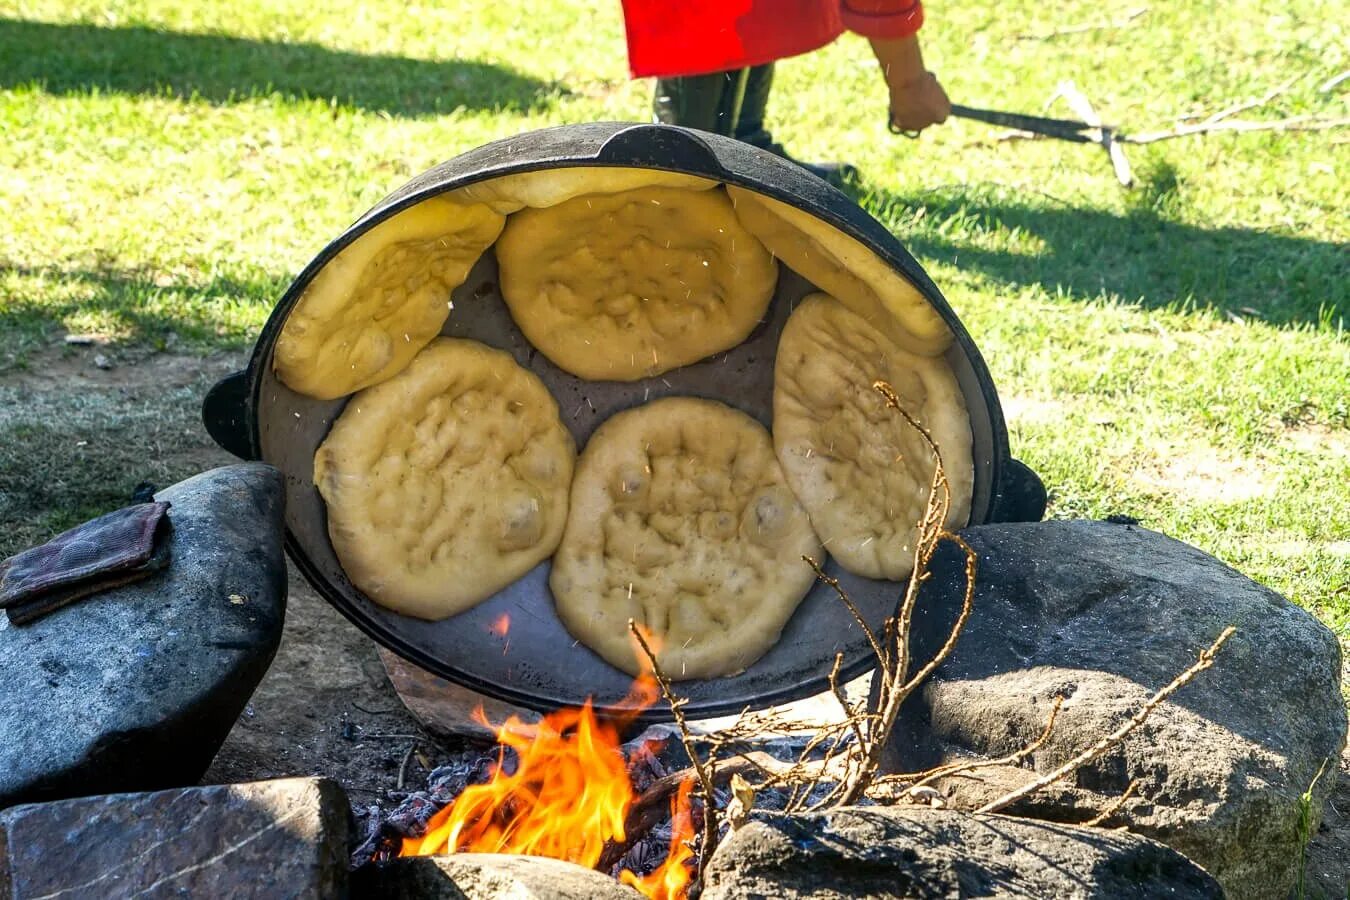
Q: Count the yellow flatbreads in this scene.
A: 7